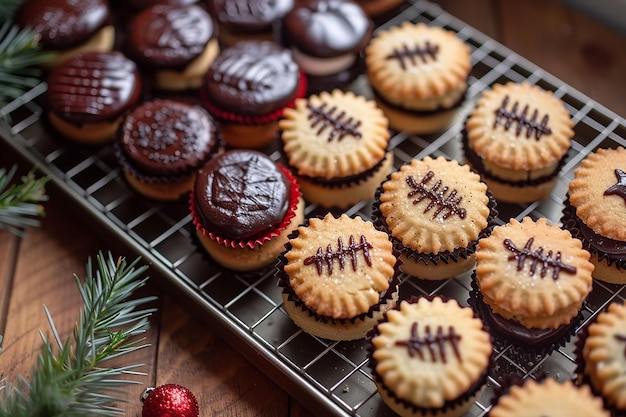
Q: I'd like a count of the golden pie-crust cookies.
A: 10